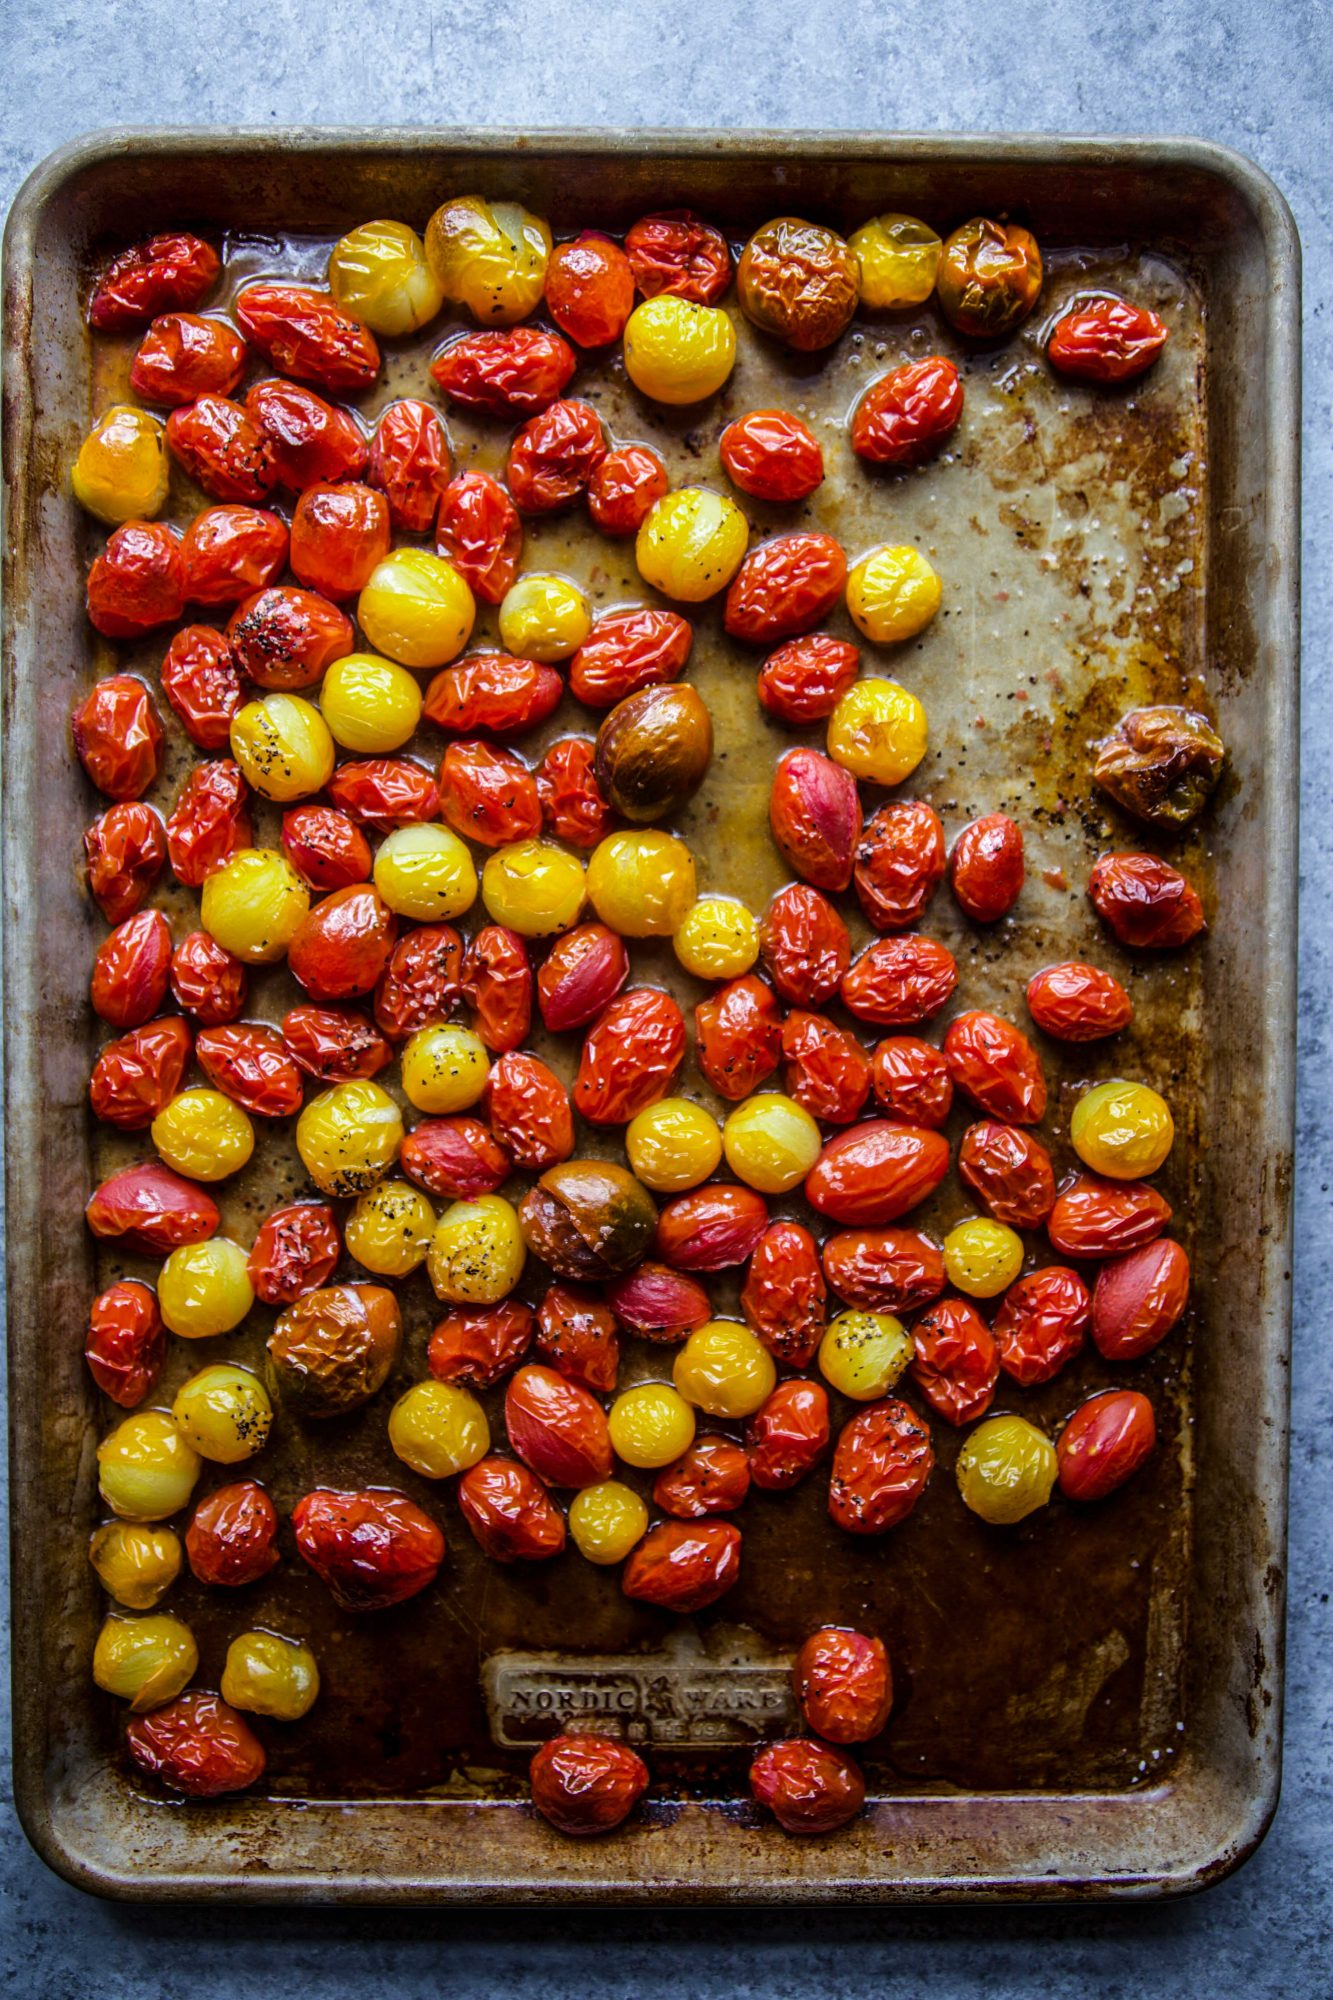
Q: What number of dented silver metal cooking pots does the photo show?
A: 0